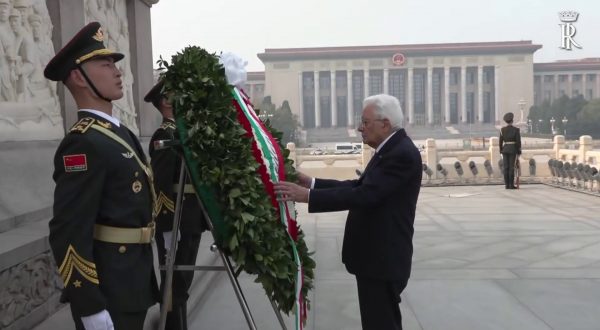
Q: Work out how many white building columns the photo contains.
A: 12